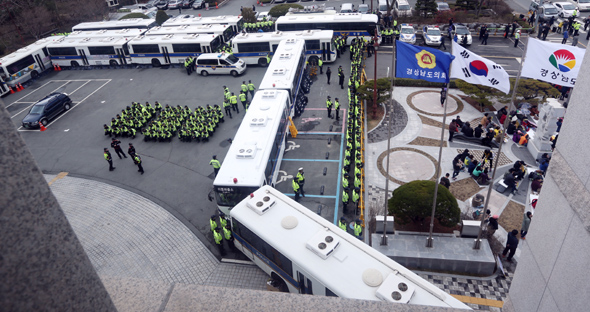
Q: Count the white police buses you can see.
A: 13